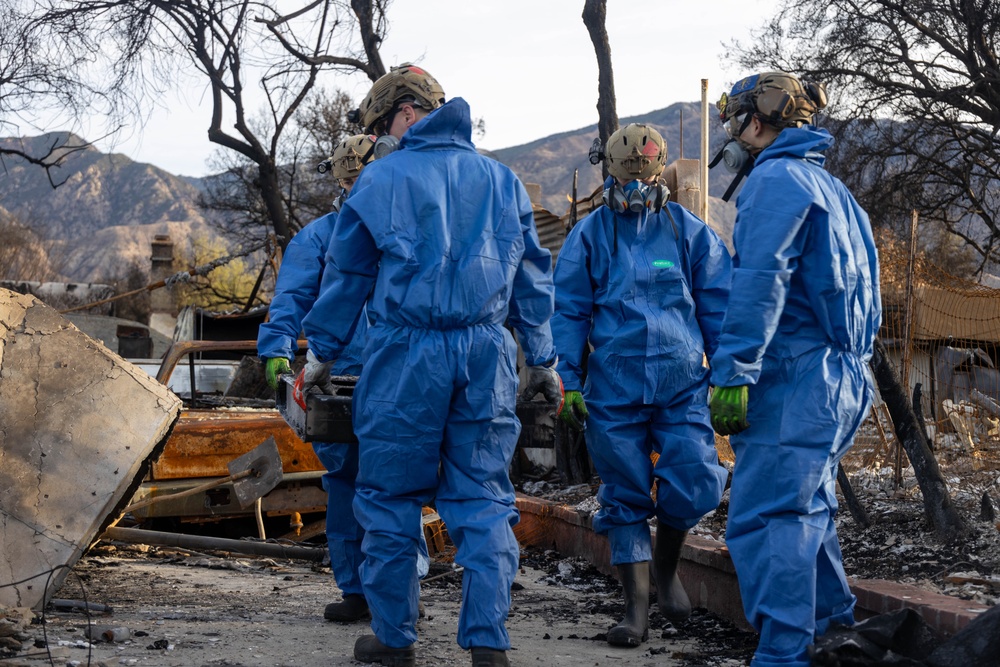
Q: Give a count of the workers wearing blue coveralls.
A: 4